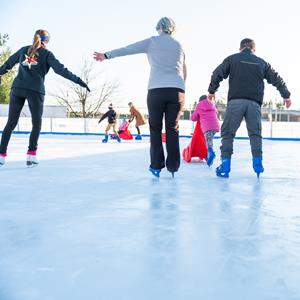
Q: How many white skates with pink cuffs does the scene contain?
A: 2